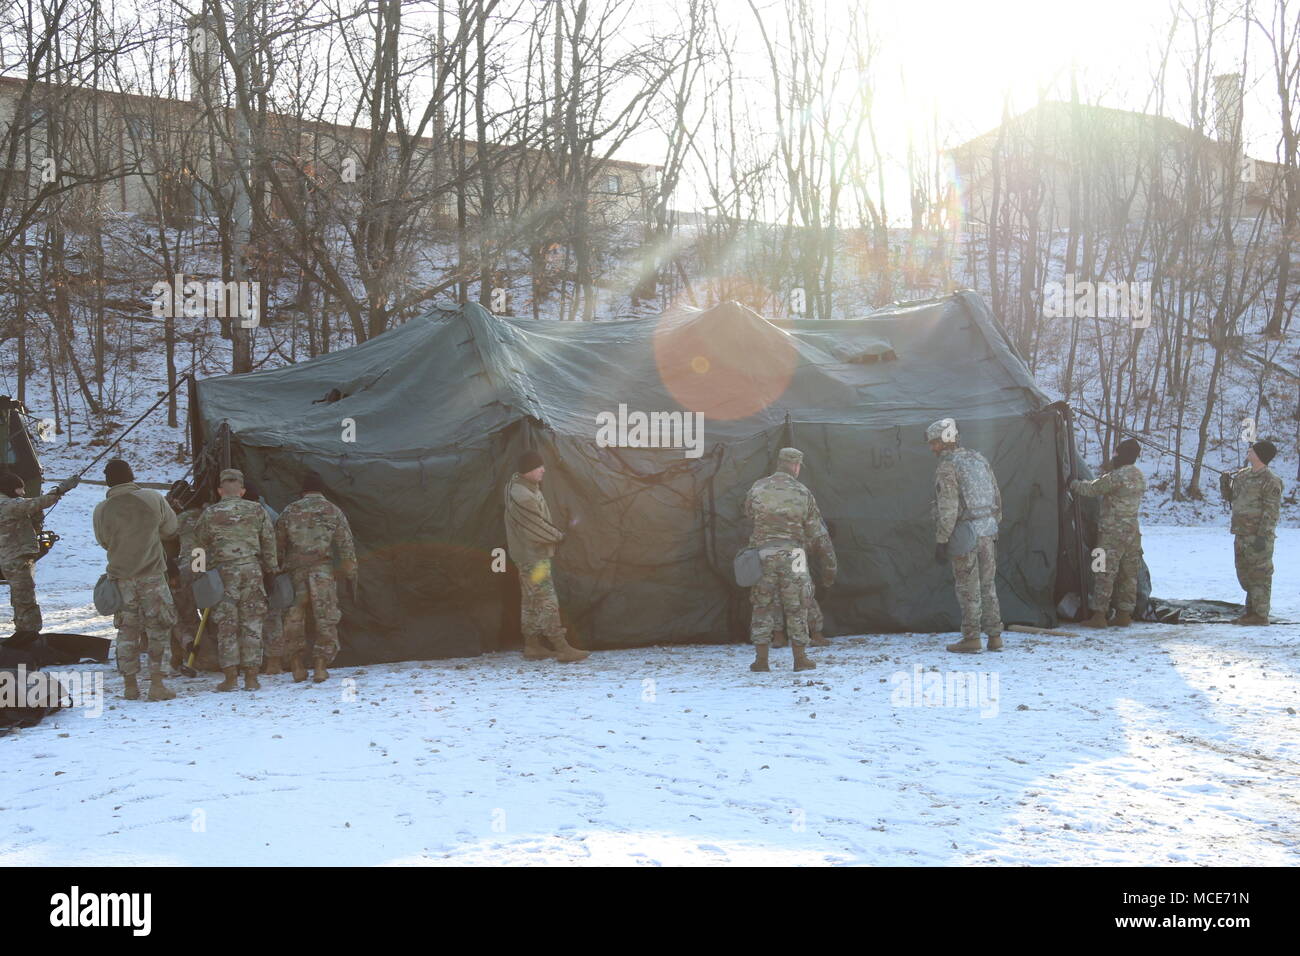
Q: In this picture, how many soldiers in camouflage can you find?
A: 12